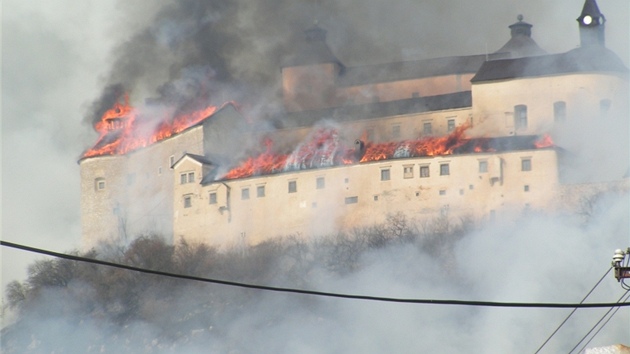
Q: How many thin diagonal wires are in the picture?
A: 3